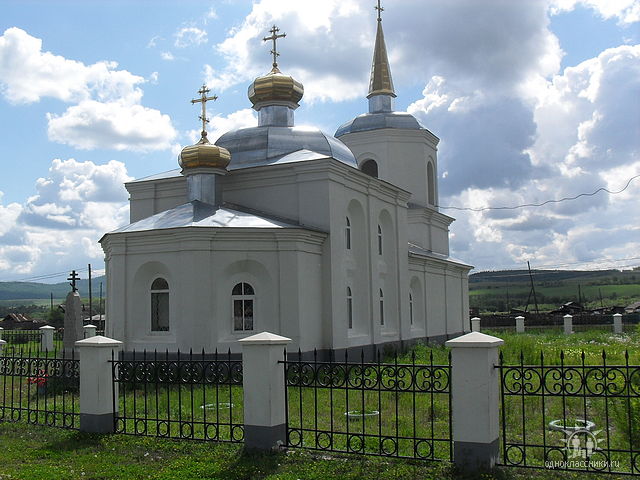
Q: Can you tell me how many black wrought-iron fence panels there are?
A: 4